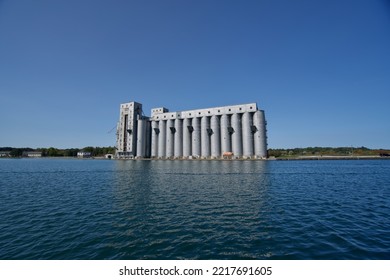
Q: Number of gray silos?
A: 13